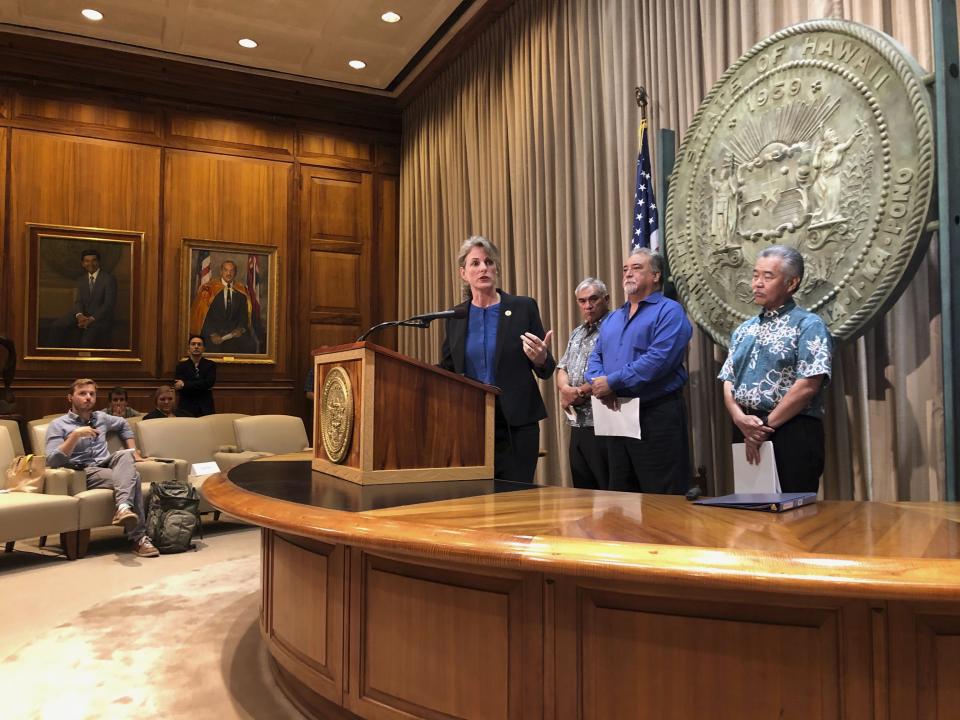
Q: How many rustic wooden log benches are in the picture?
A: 0